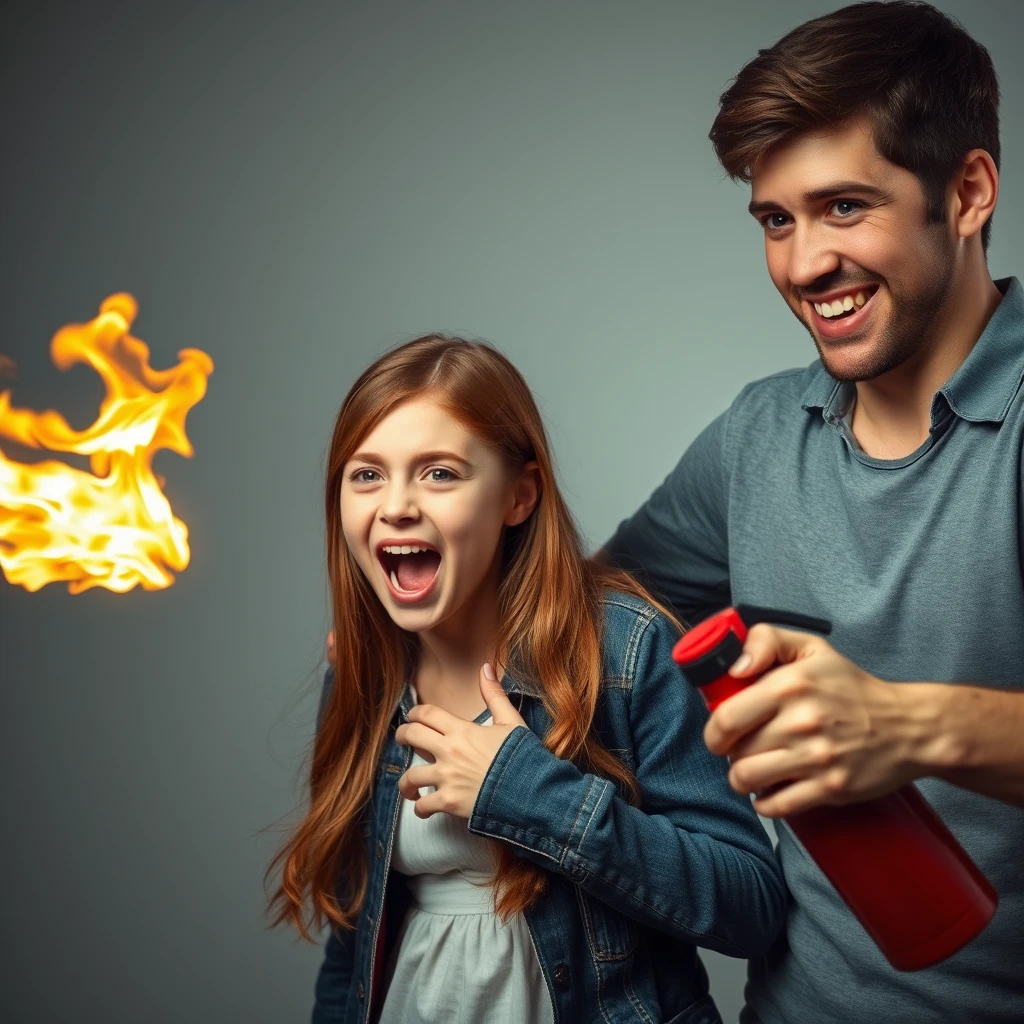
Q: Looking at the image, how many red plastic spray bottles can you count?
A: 1